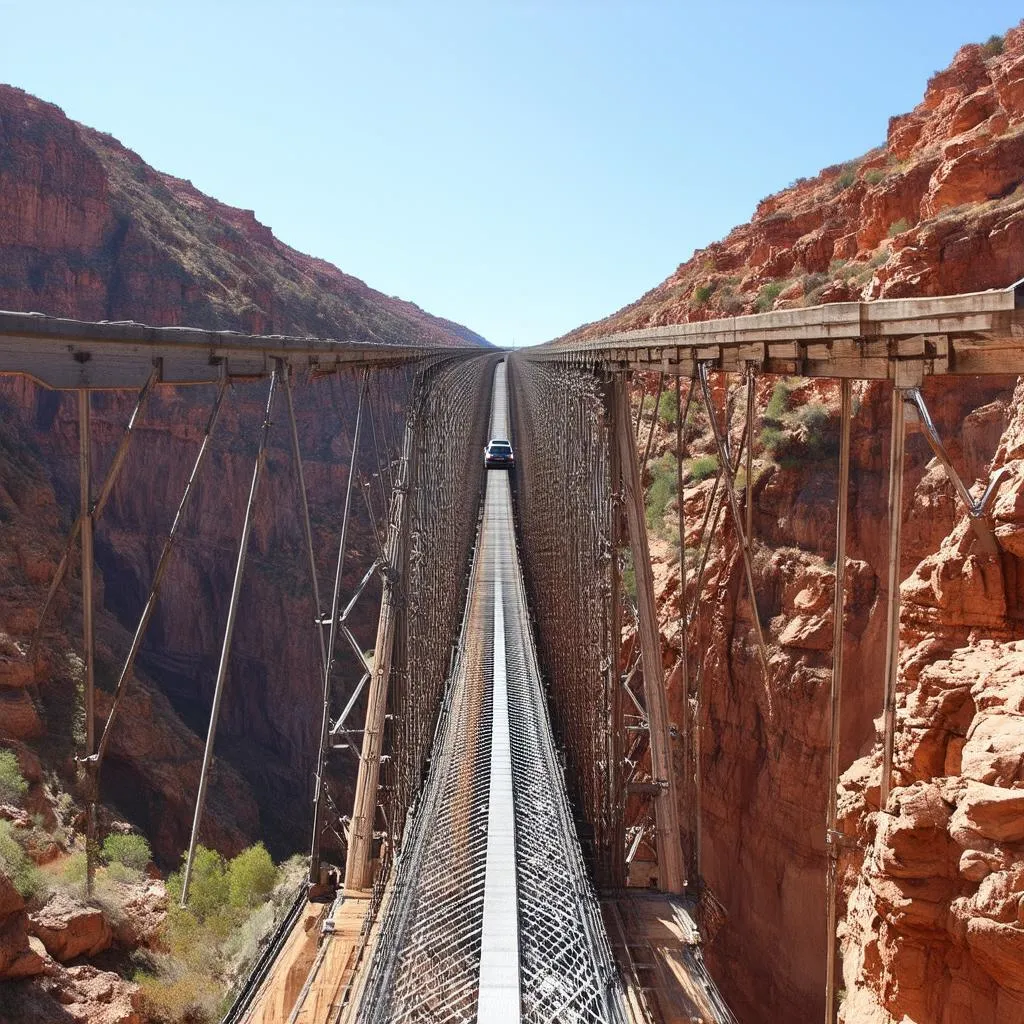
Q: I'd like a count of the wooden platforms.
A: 2